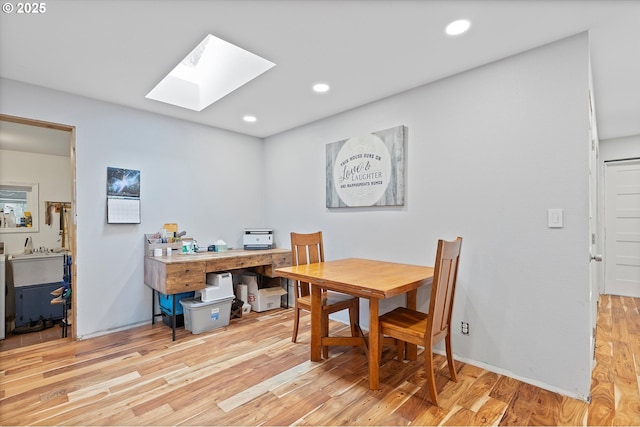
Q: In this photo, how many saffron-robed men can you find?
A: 0